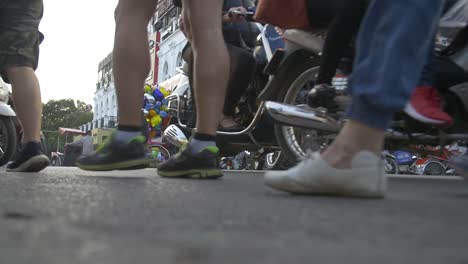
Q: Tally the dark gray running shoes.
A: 2